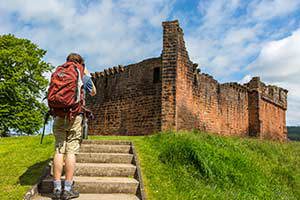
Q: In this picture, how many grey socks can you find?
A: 2